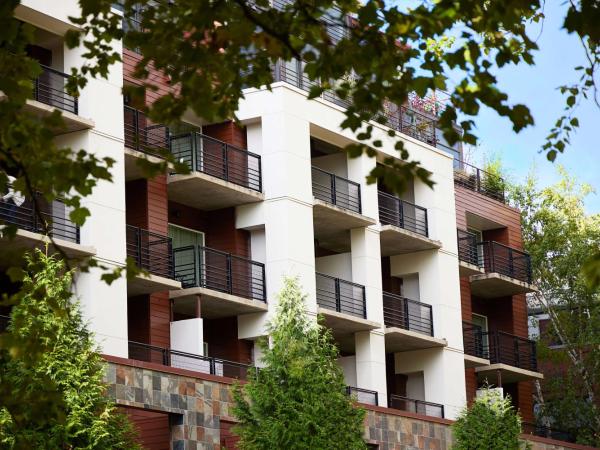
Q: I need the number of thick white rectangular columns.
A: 4